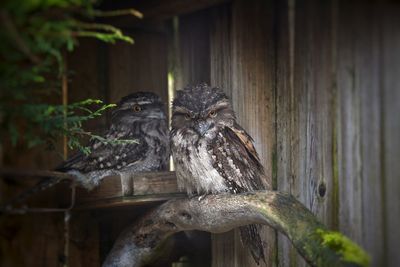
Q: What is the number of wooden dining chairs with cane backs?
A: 0